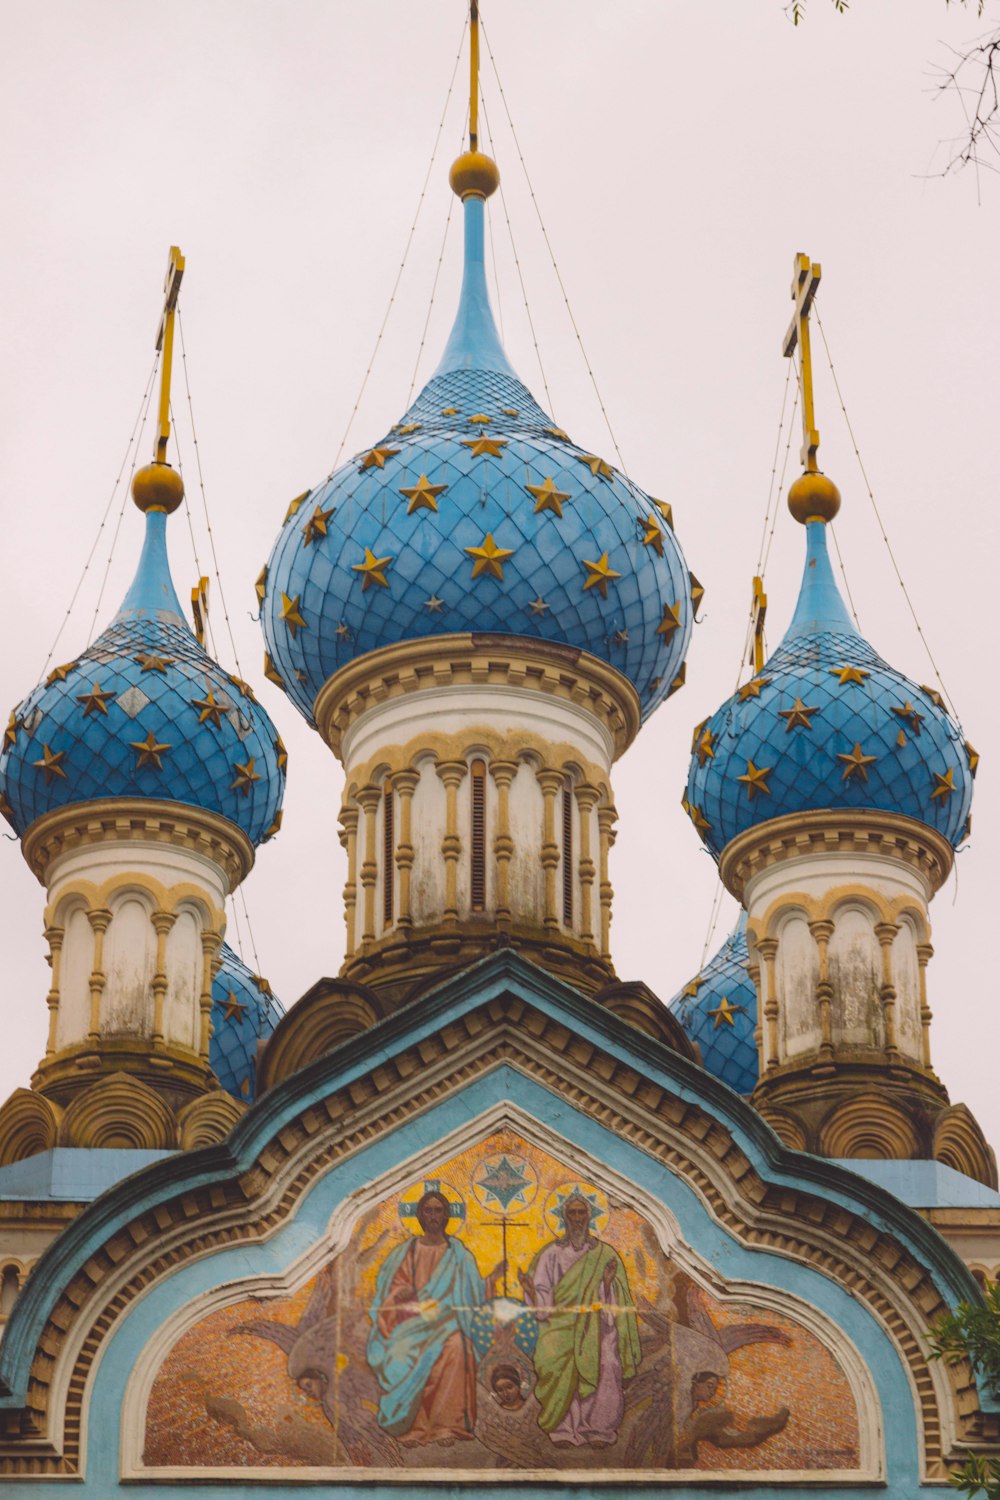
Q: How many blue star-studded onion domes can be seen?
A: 5